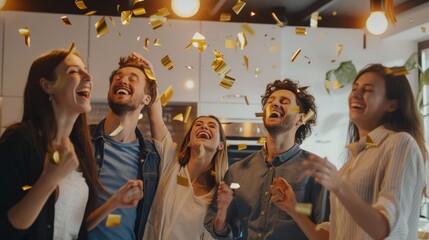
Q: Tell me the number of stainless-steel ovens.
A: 1